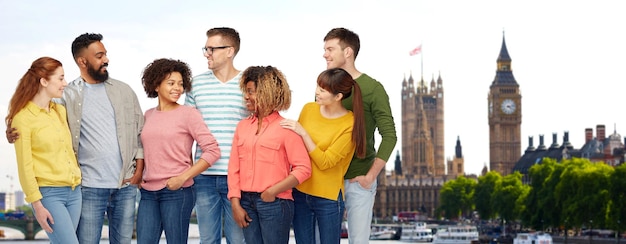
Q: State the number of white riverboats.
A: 4